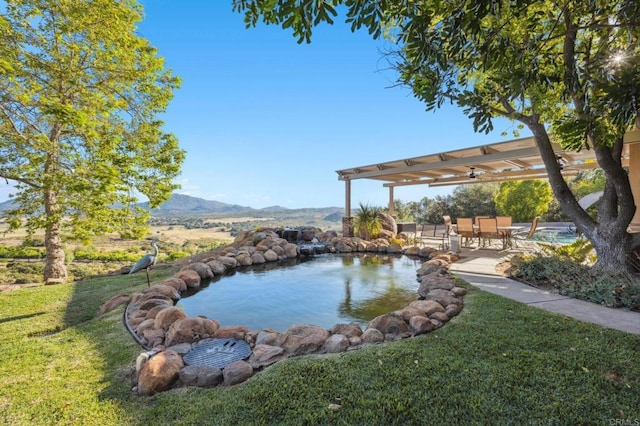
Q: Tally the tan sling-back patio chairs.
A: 6